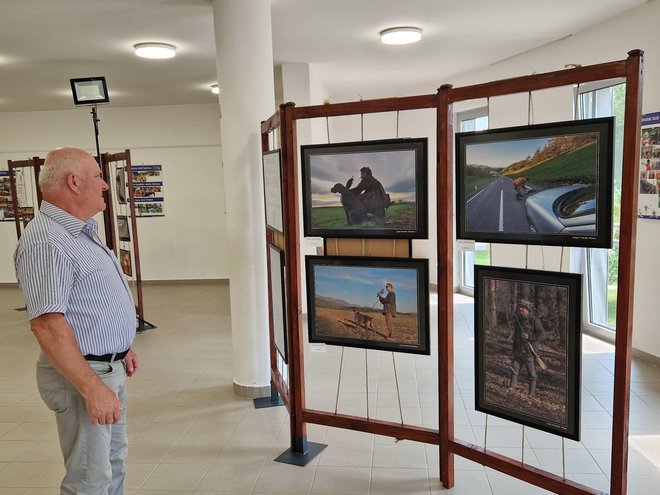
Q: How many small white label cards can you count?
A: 3